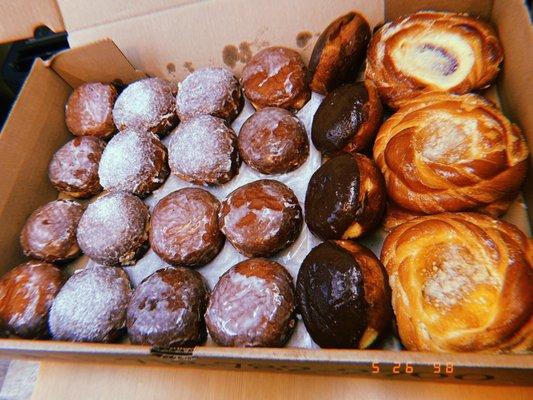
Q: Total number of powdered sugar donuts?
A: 6